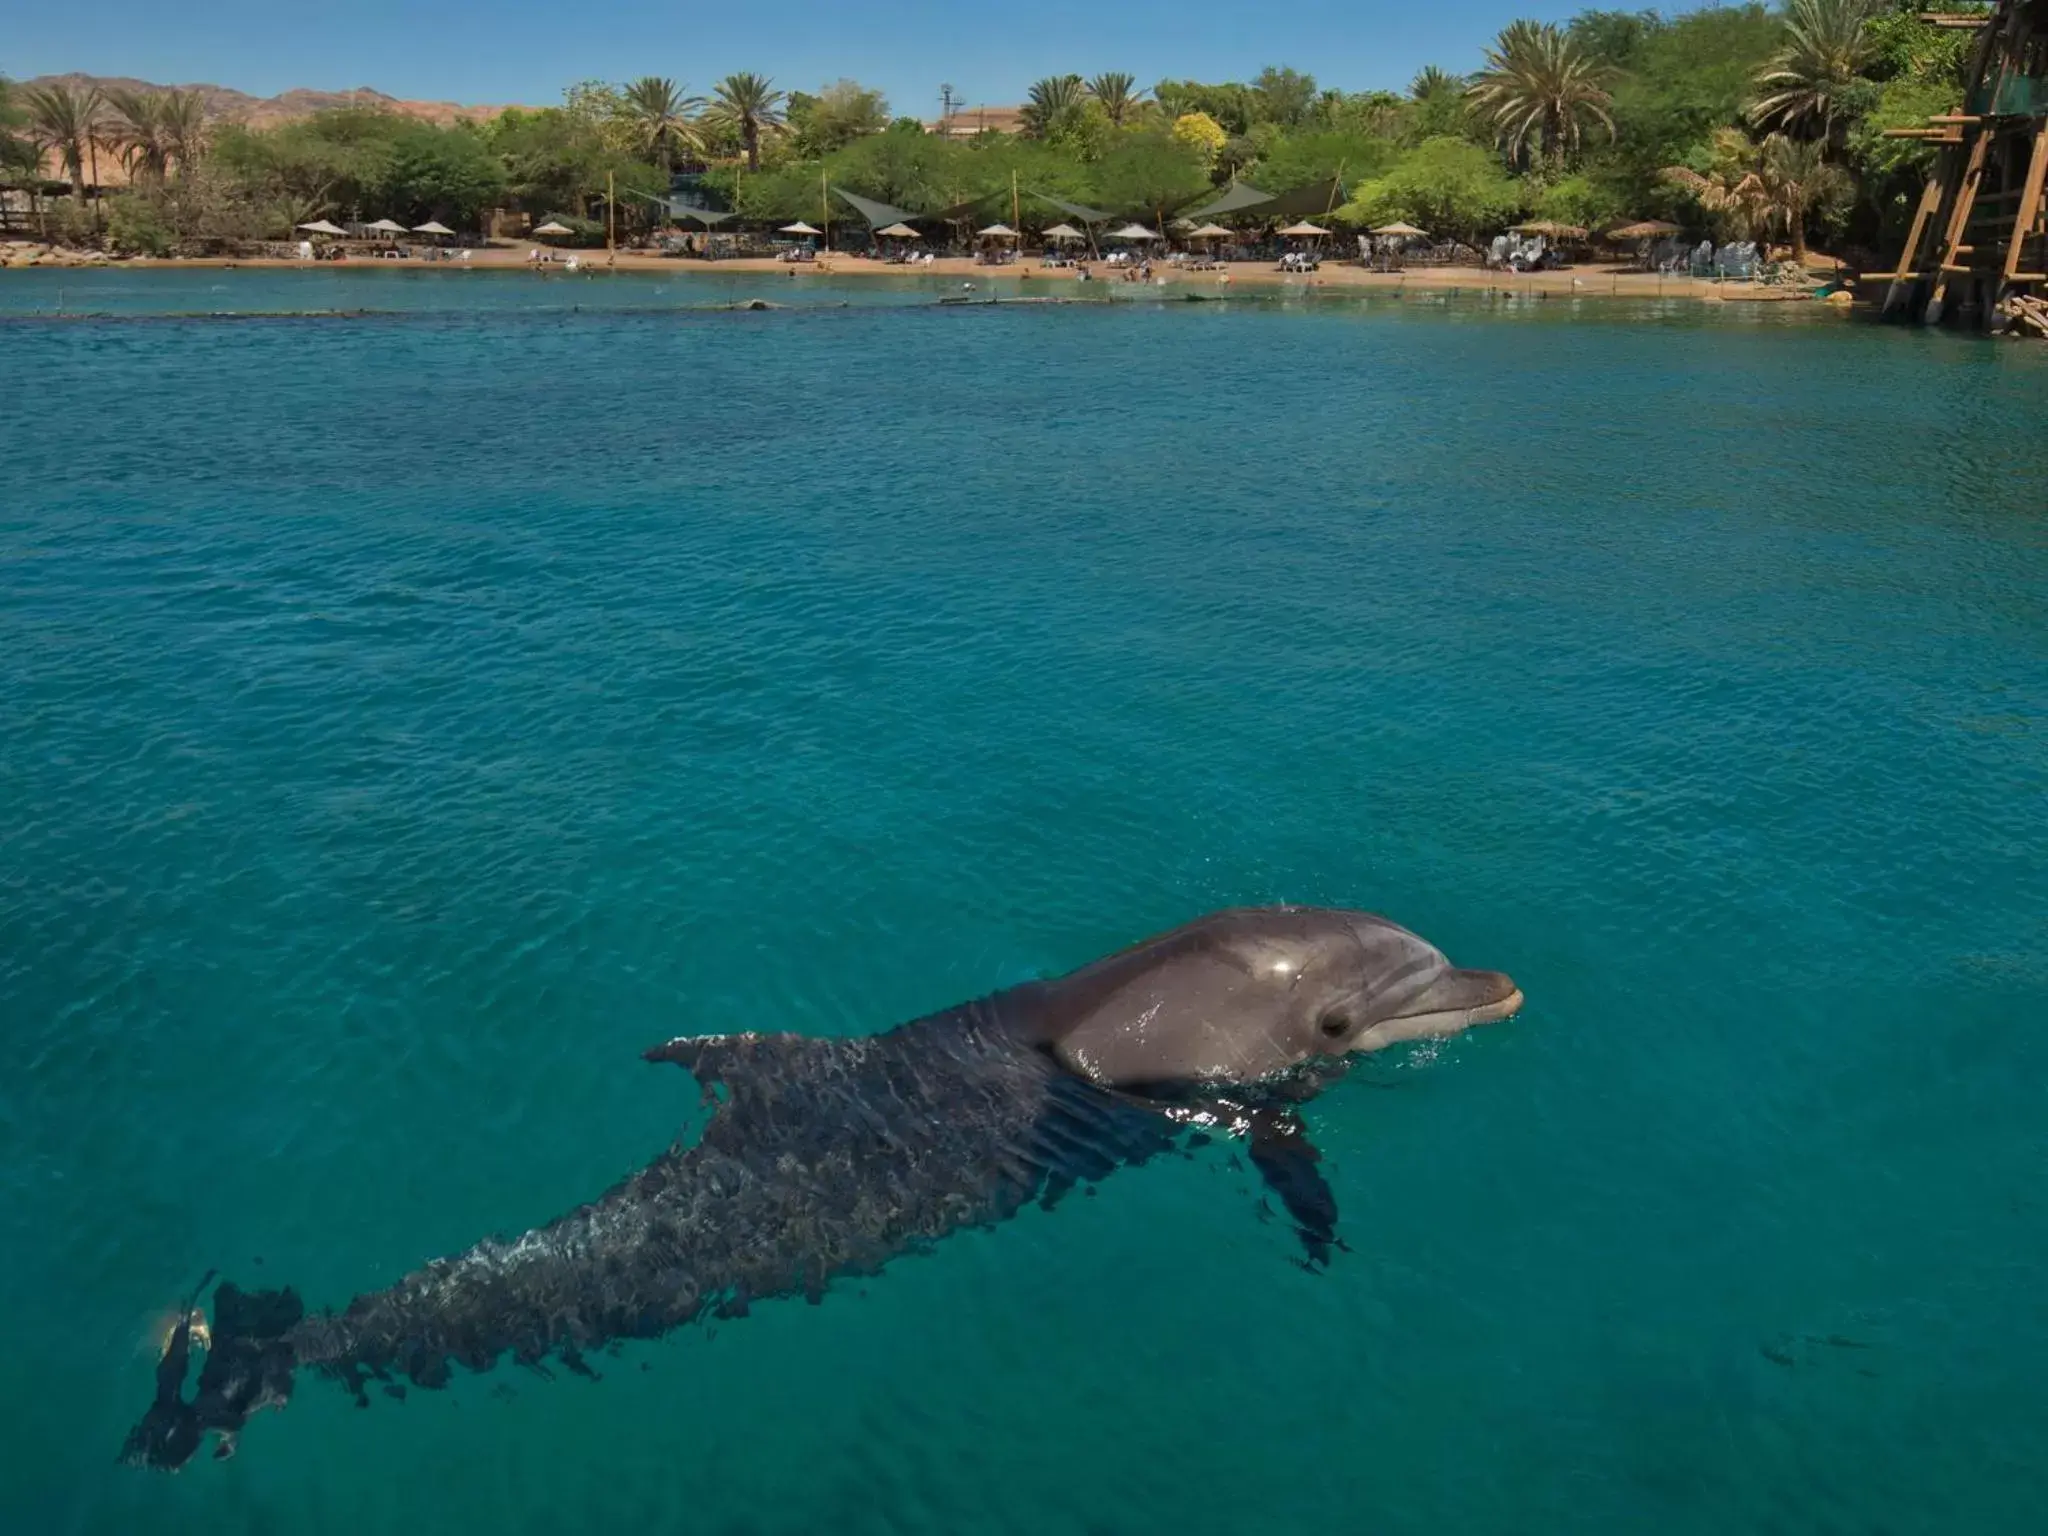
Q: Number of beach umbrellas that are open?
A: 14